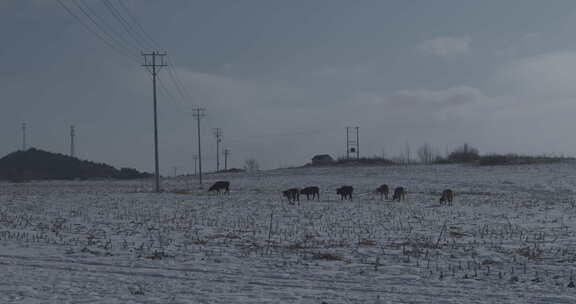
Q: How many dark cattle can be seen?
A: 7